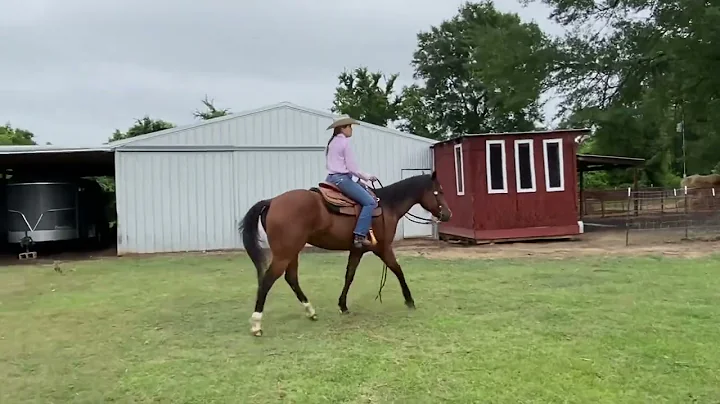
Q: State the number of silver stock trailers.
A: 1